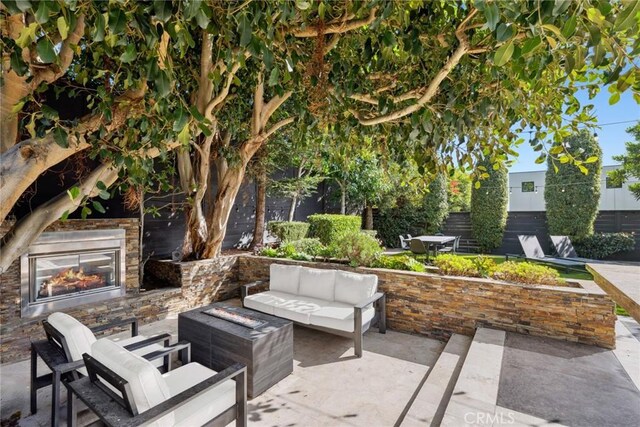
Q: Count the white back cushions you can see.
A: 5